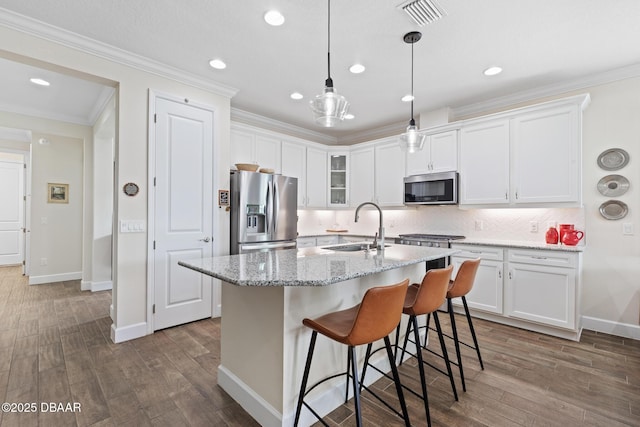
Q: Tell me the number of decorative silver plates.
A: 3